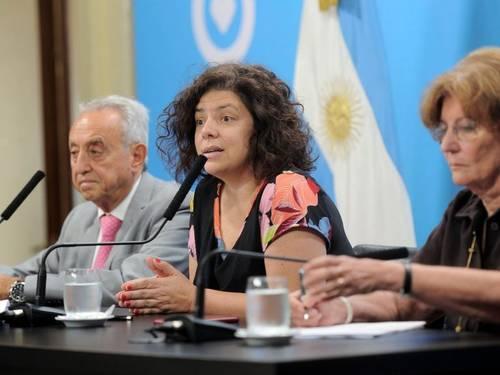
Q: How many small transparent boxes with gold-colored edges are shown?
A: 0